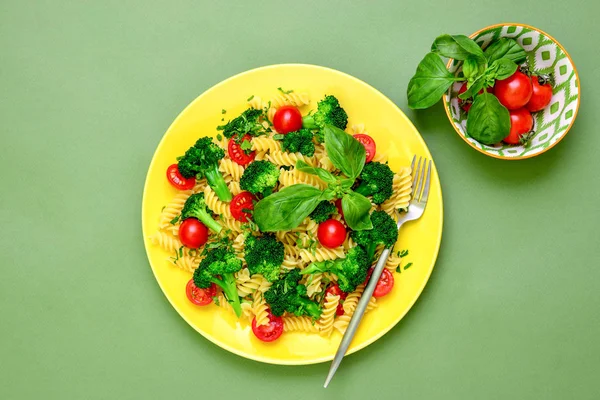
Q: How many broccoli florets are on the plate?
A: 13